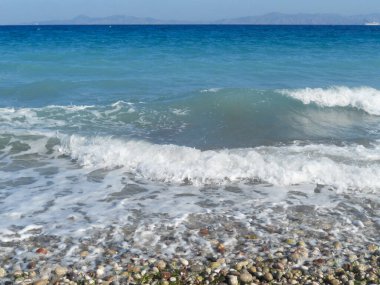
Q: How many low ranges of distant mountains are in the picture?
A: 2